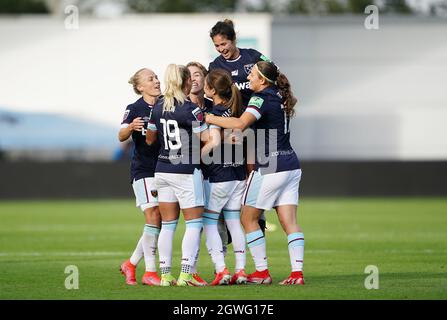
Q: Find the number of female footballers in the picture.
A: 6